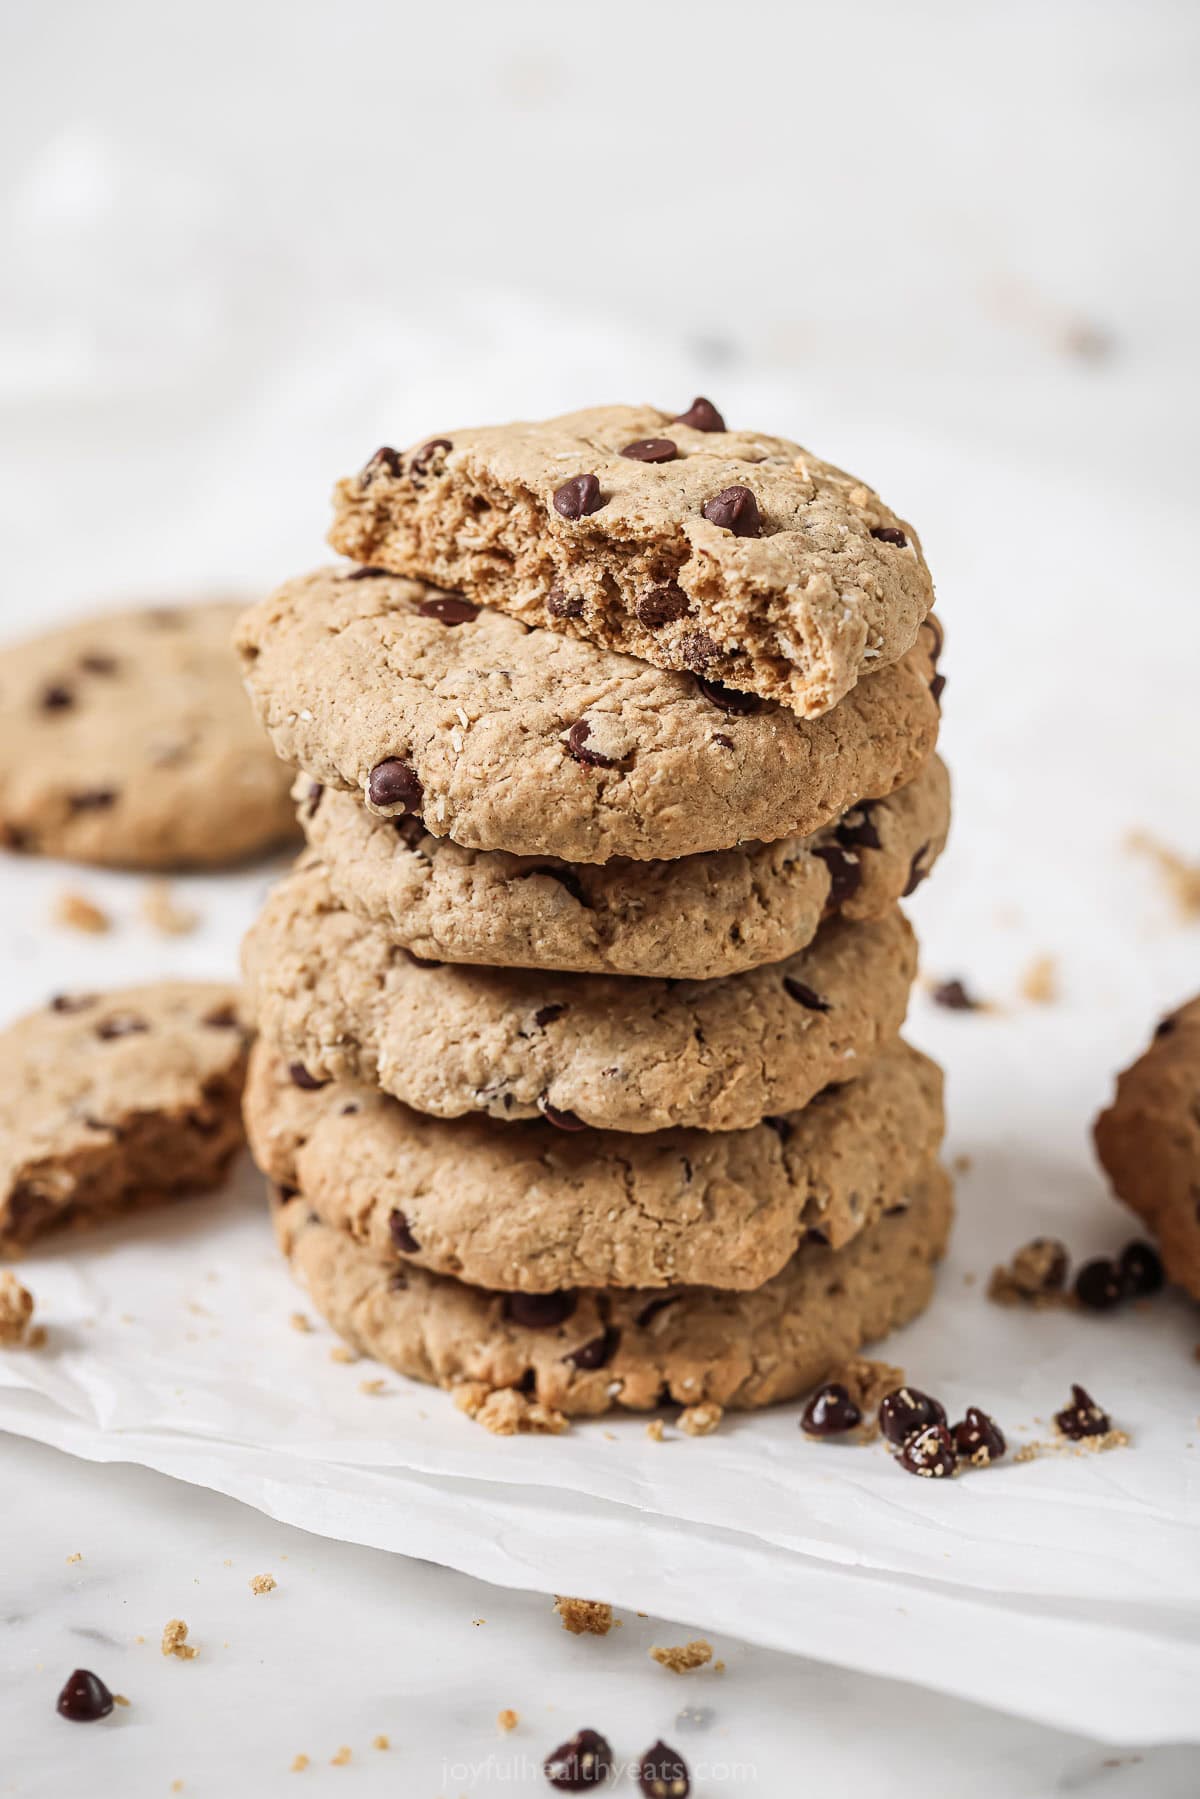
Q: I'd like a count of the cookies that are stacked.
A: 6